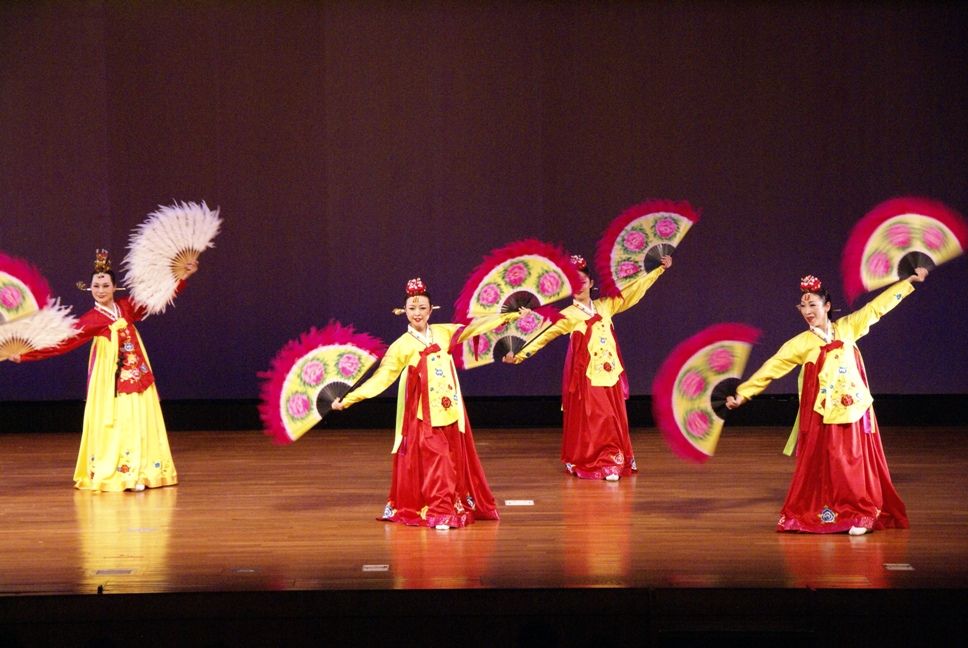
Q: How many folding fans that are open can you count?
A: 9